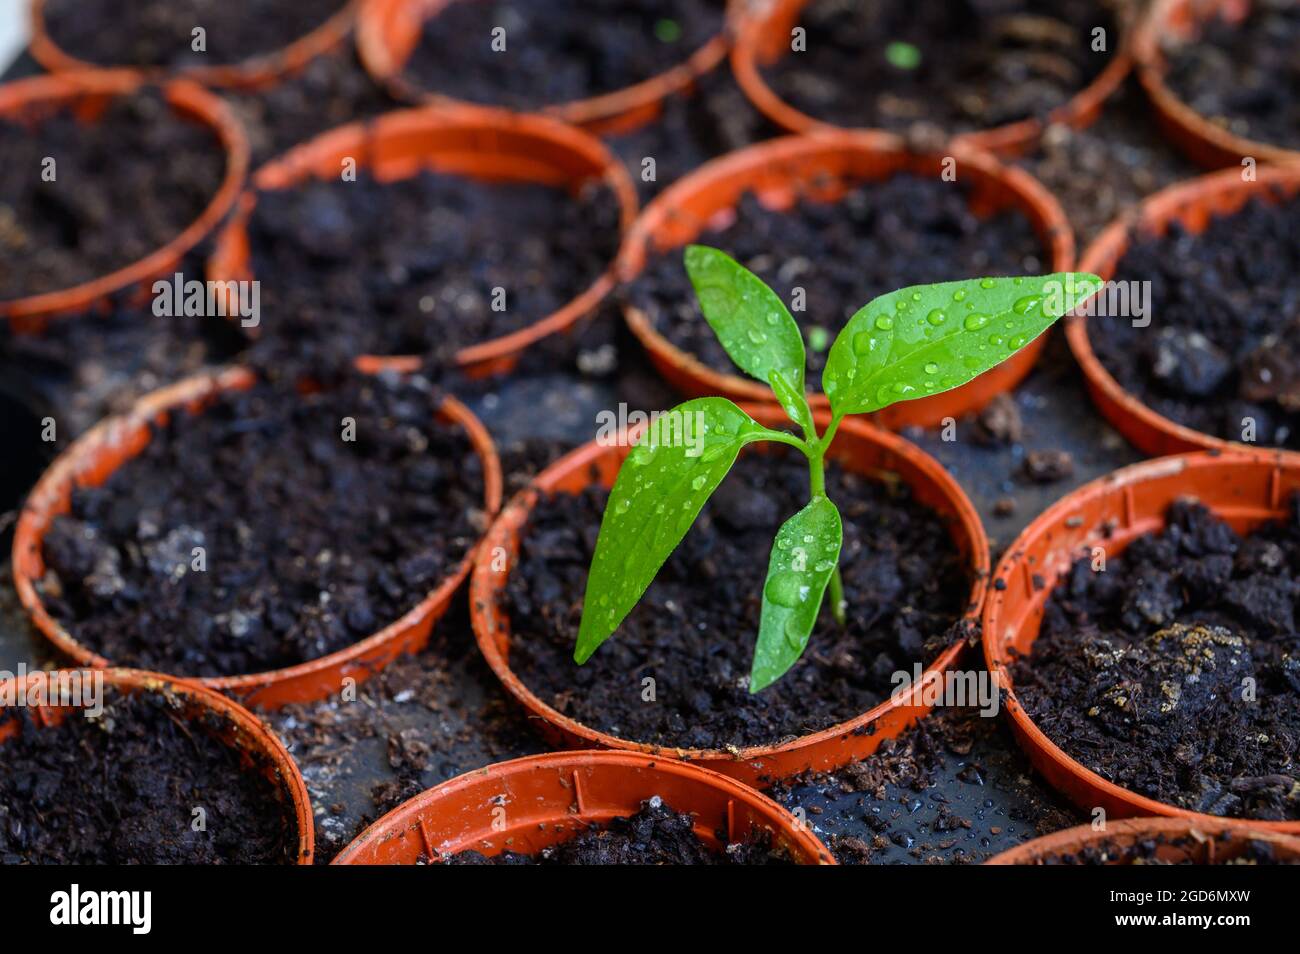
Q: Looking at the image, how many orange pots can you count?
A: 14